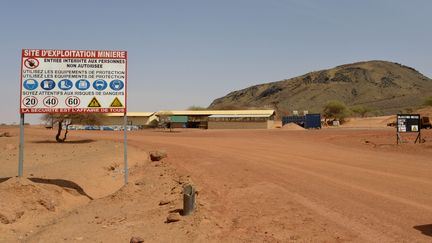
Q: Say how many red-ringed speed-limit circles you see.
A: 3